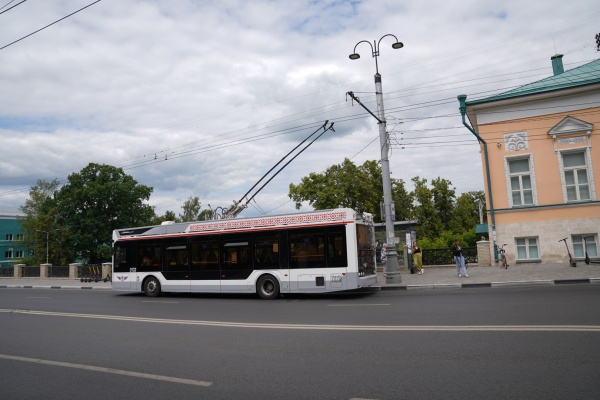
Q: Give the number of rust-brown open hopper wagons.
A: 0